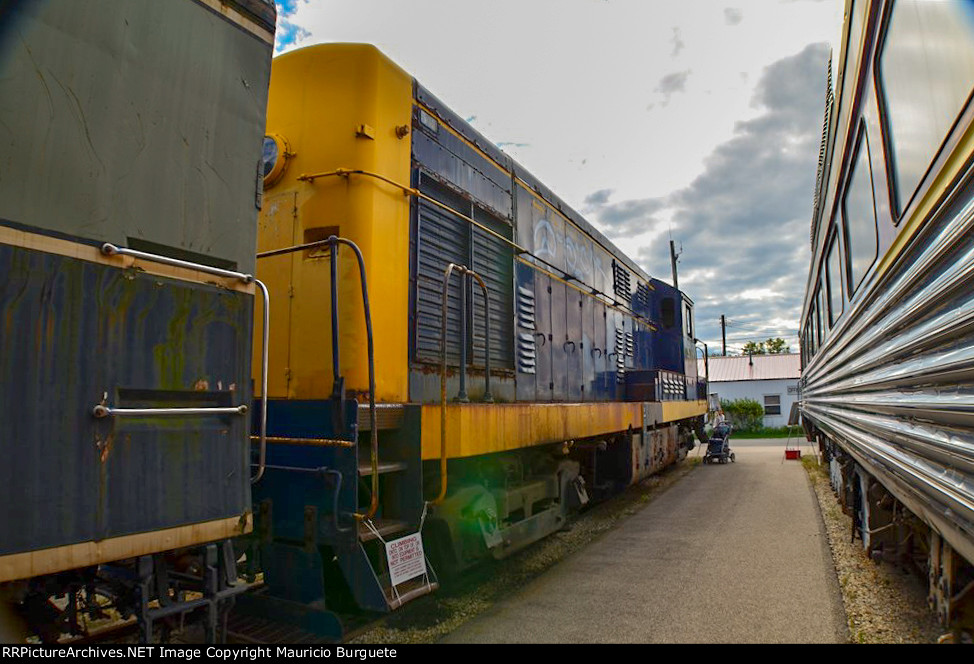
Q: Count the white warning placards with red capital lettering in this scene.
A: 1